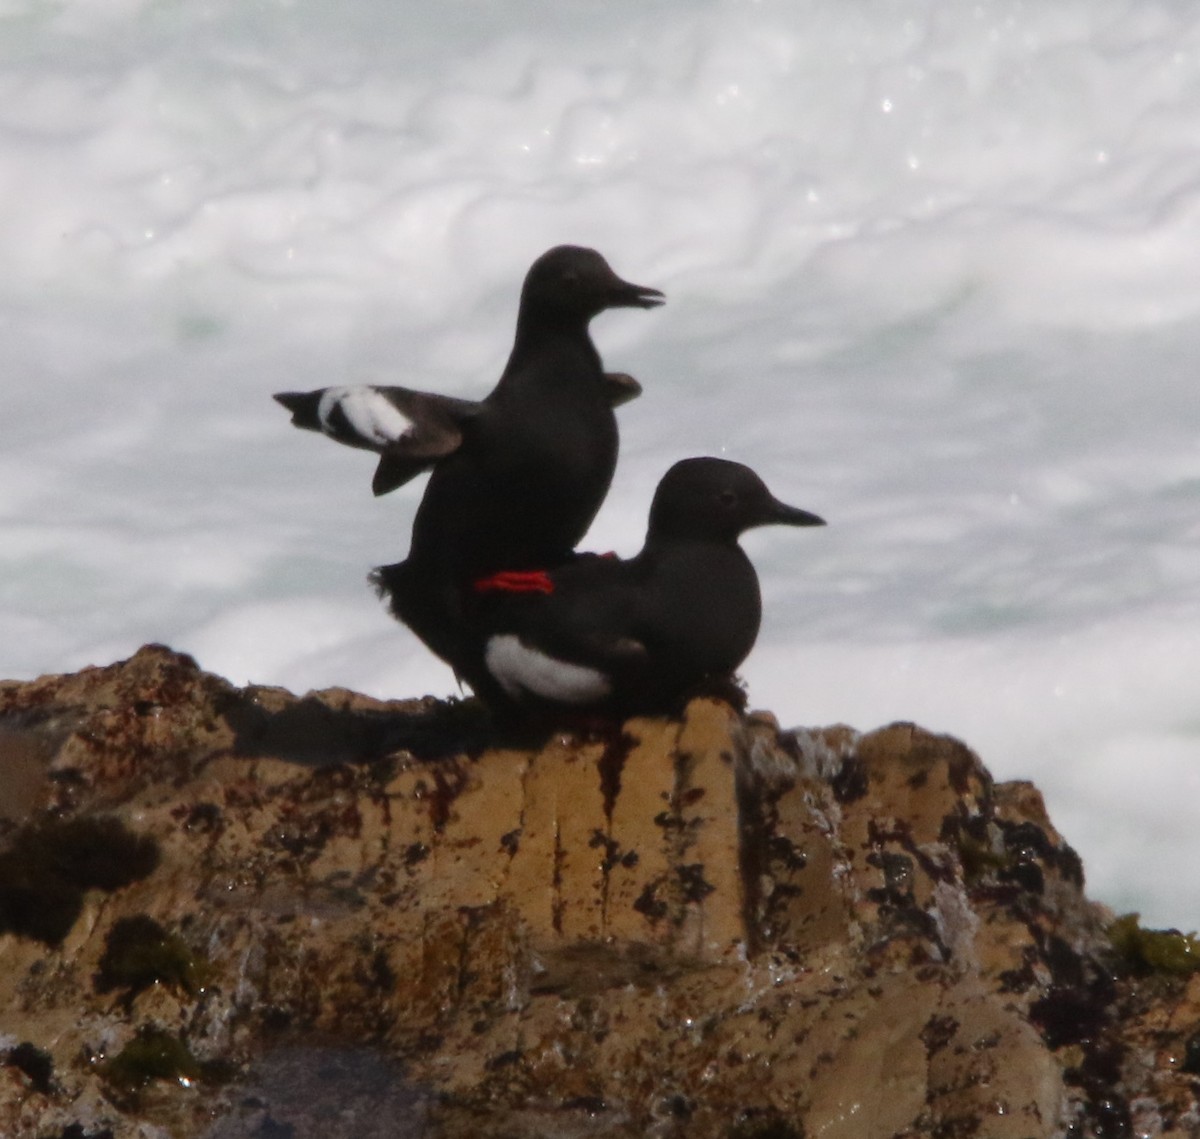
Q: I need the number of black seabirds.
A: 2